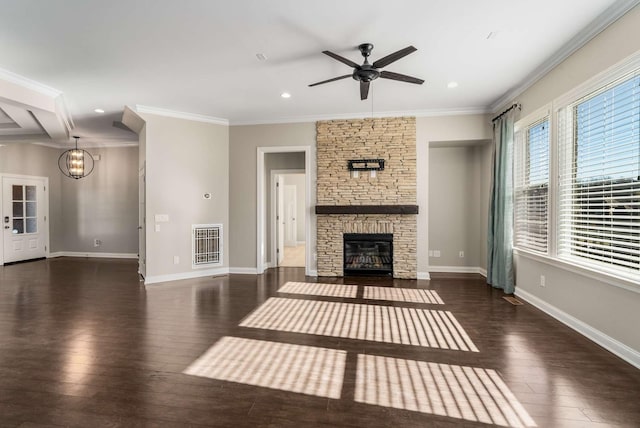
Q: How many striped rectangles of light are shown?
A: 5